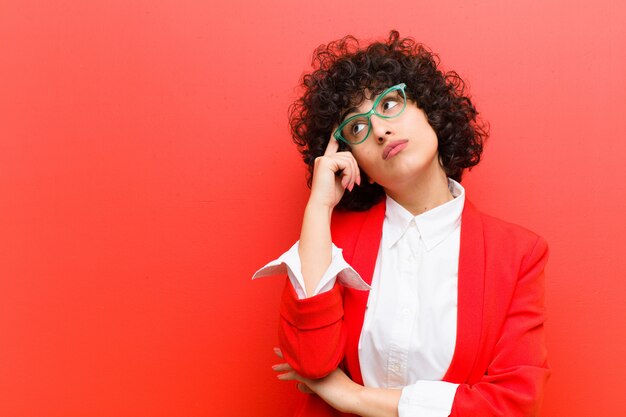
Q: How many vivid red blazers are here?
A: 1